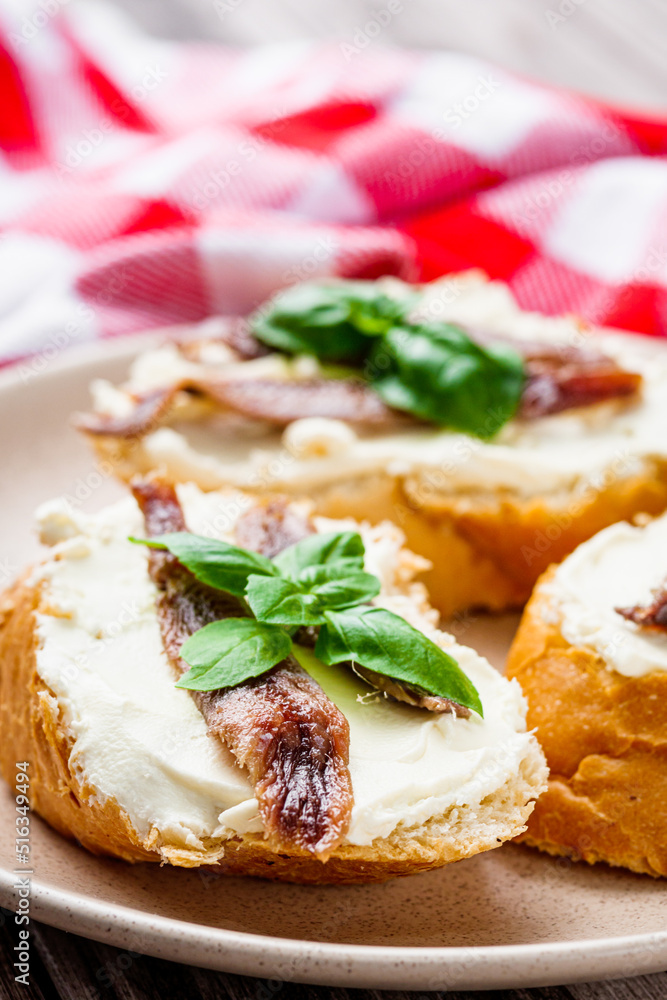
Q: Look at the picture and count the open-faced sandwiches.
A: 3